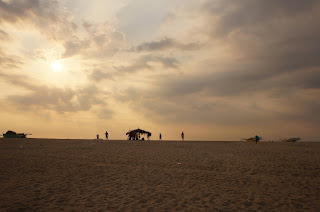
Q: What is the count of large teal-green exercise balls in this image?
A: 0